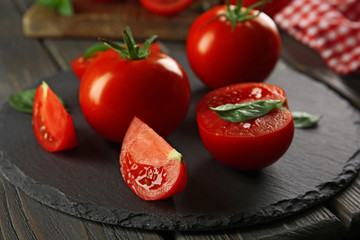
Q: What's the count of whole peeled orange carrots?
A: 0